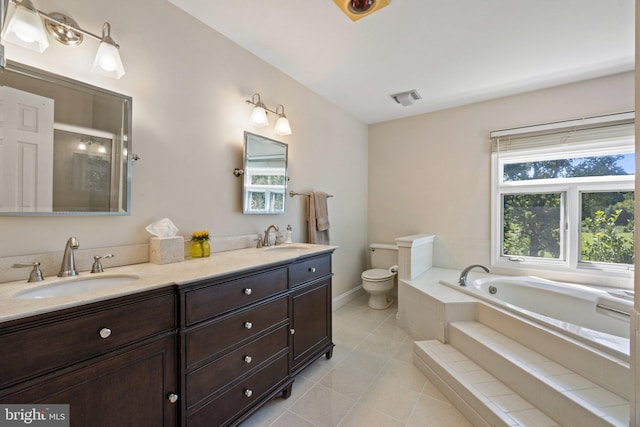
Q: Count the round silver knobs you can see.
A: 8